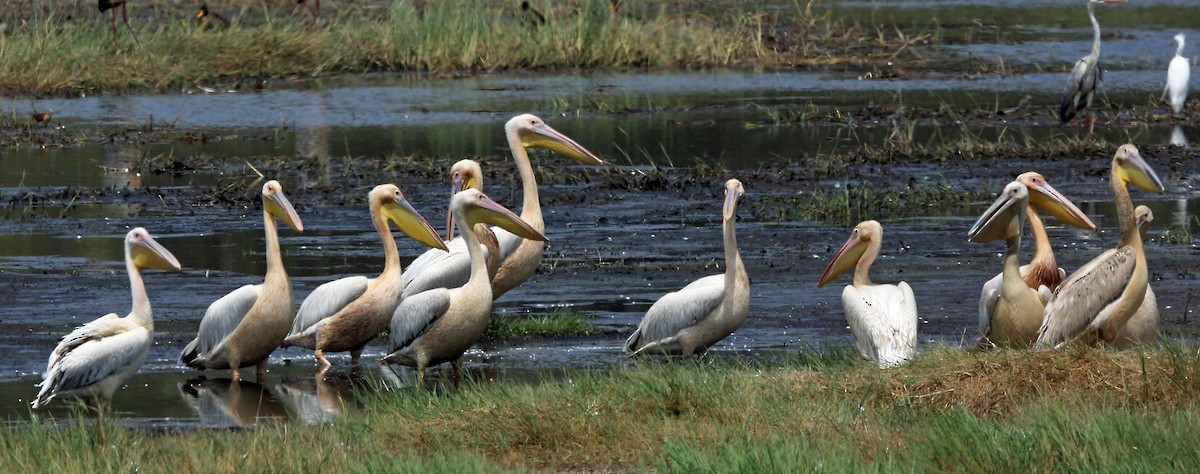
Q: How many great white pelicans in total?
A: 12